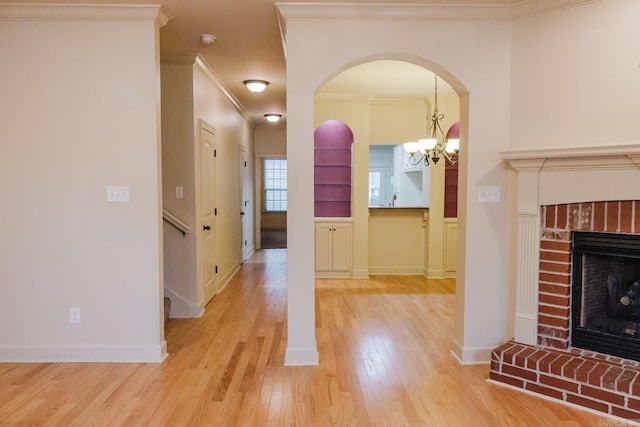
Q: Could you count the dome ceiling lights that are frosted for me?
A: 2